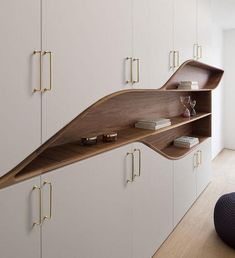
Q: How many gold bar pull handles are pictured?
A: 14